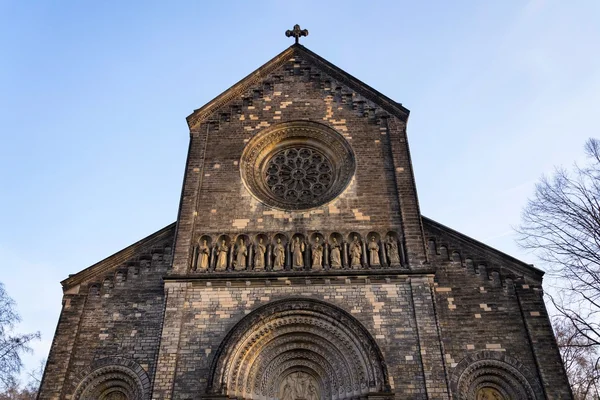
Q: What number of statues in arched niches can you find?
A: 11